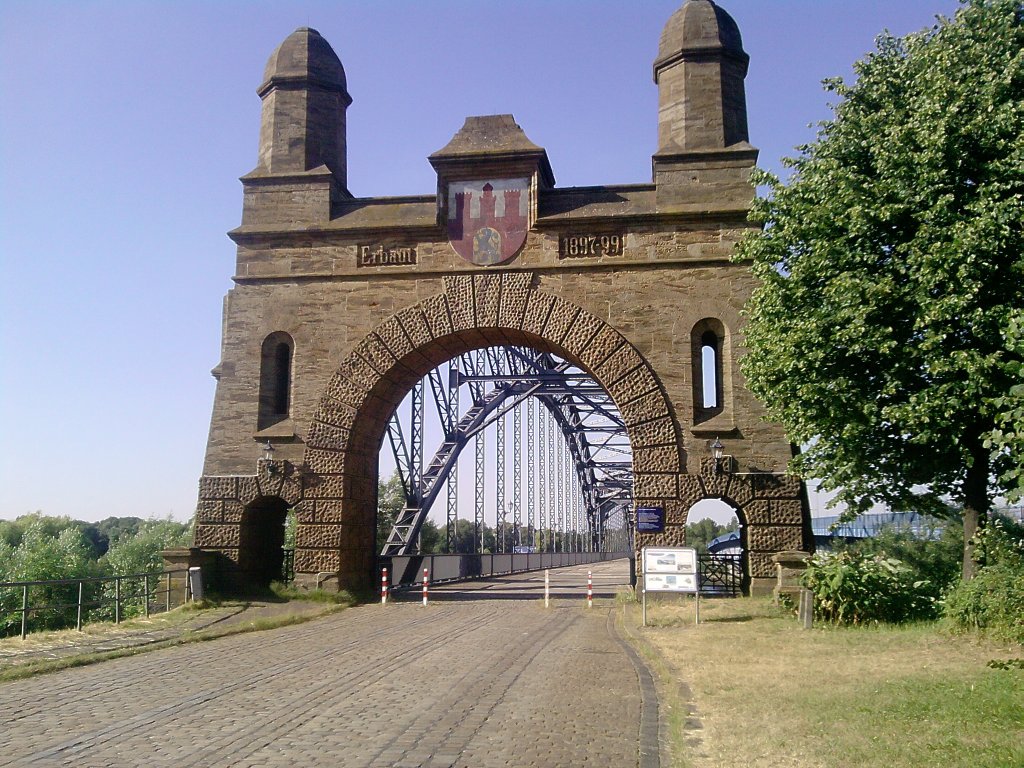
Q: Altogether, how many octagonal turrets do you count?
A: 2